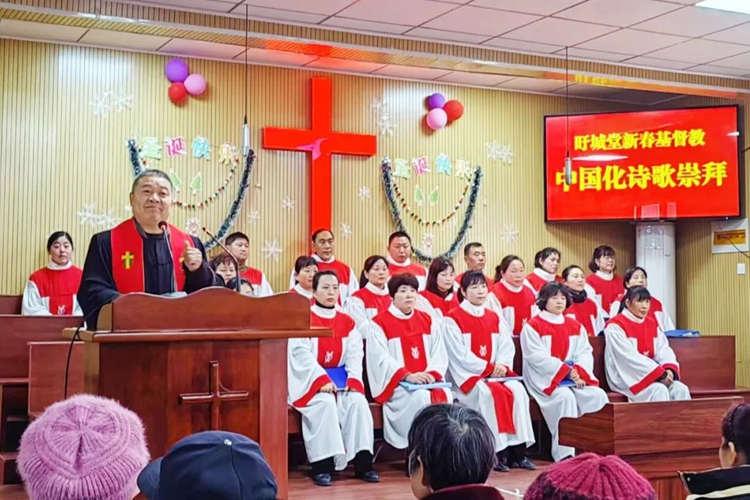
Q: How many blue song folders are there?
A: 5